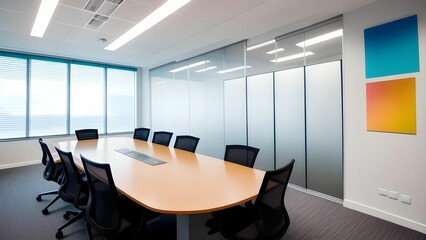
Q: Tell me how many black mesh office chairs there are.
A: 9